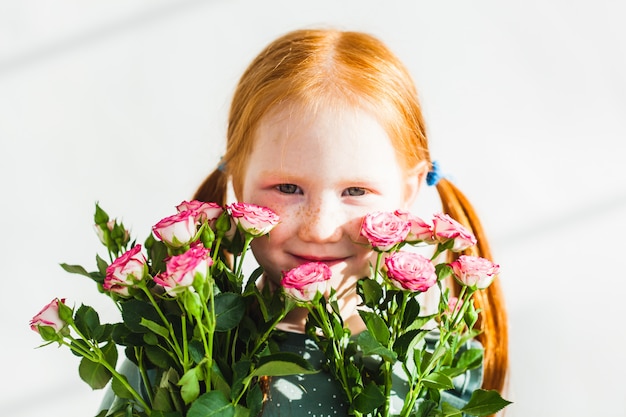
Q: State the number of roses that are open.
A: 12